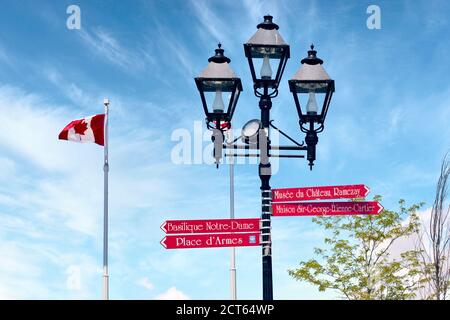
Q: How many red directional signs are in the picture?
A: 4